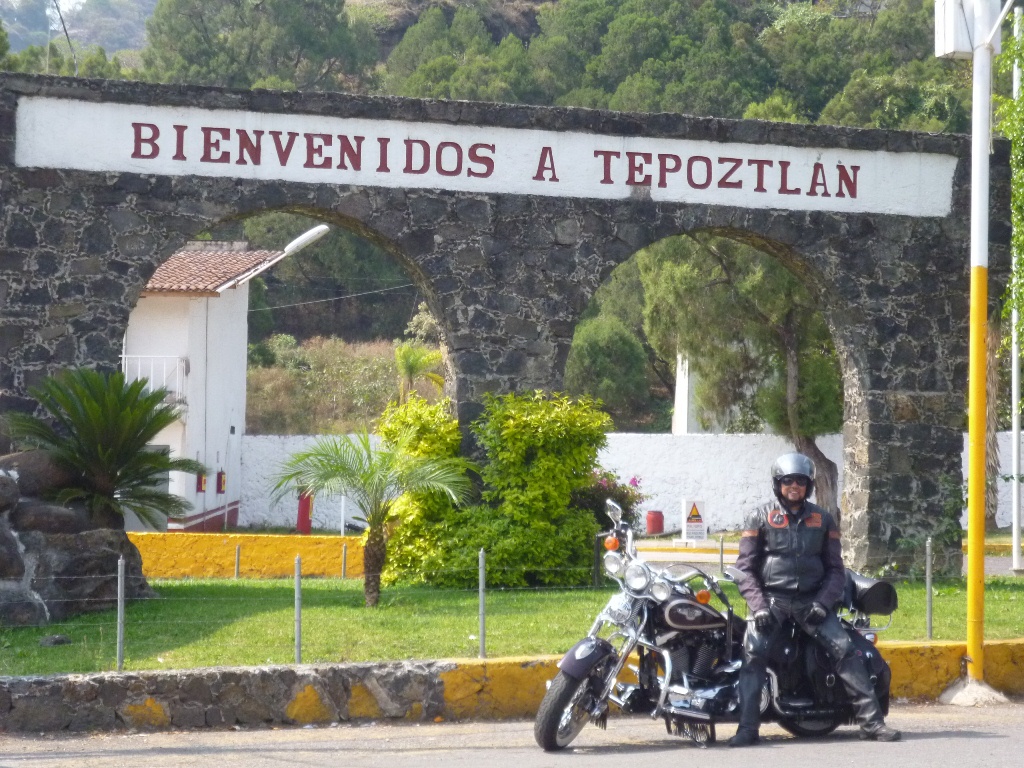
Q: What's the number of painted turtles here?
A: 0